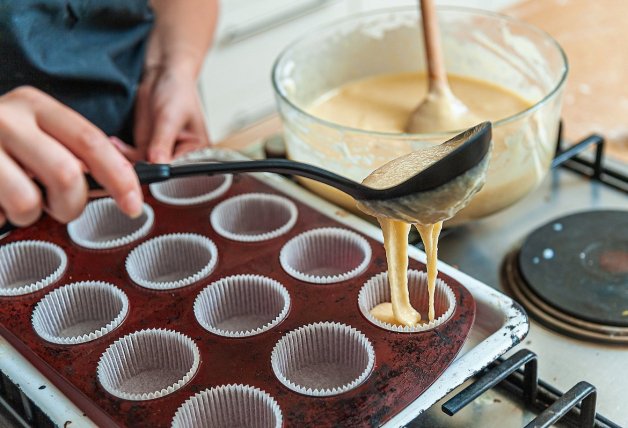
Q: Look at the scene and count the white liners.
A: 12